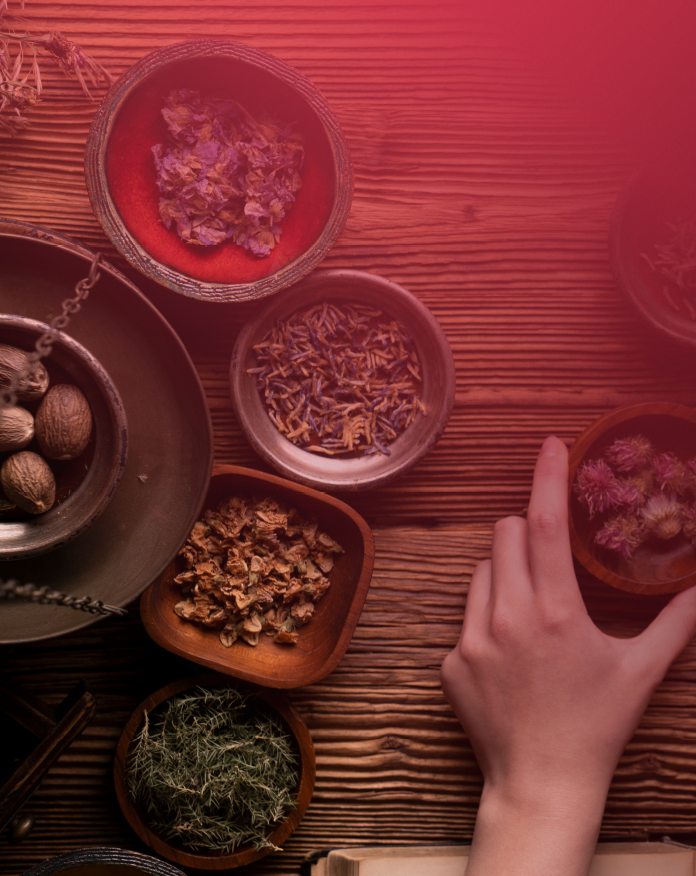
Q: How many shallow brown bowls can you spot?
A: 3